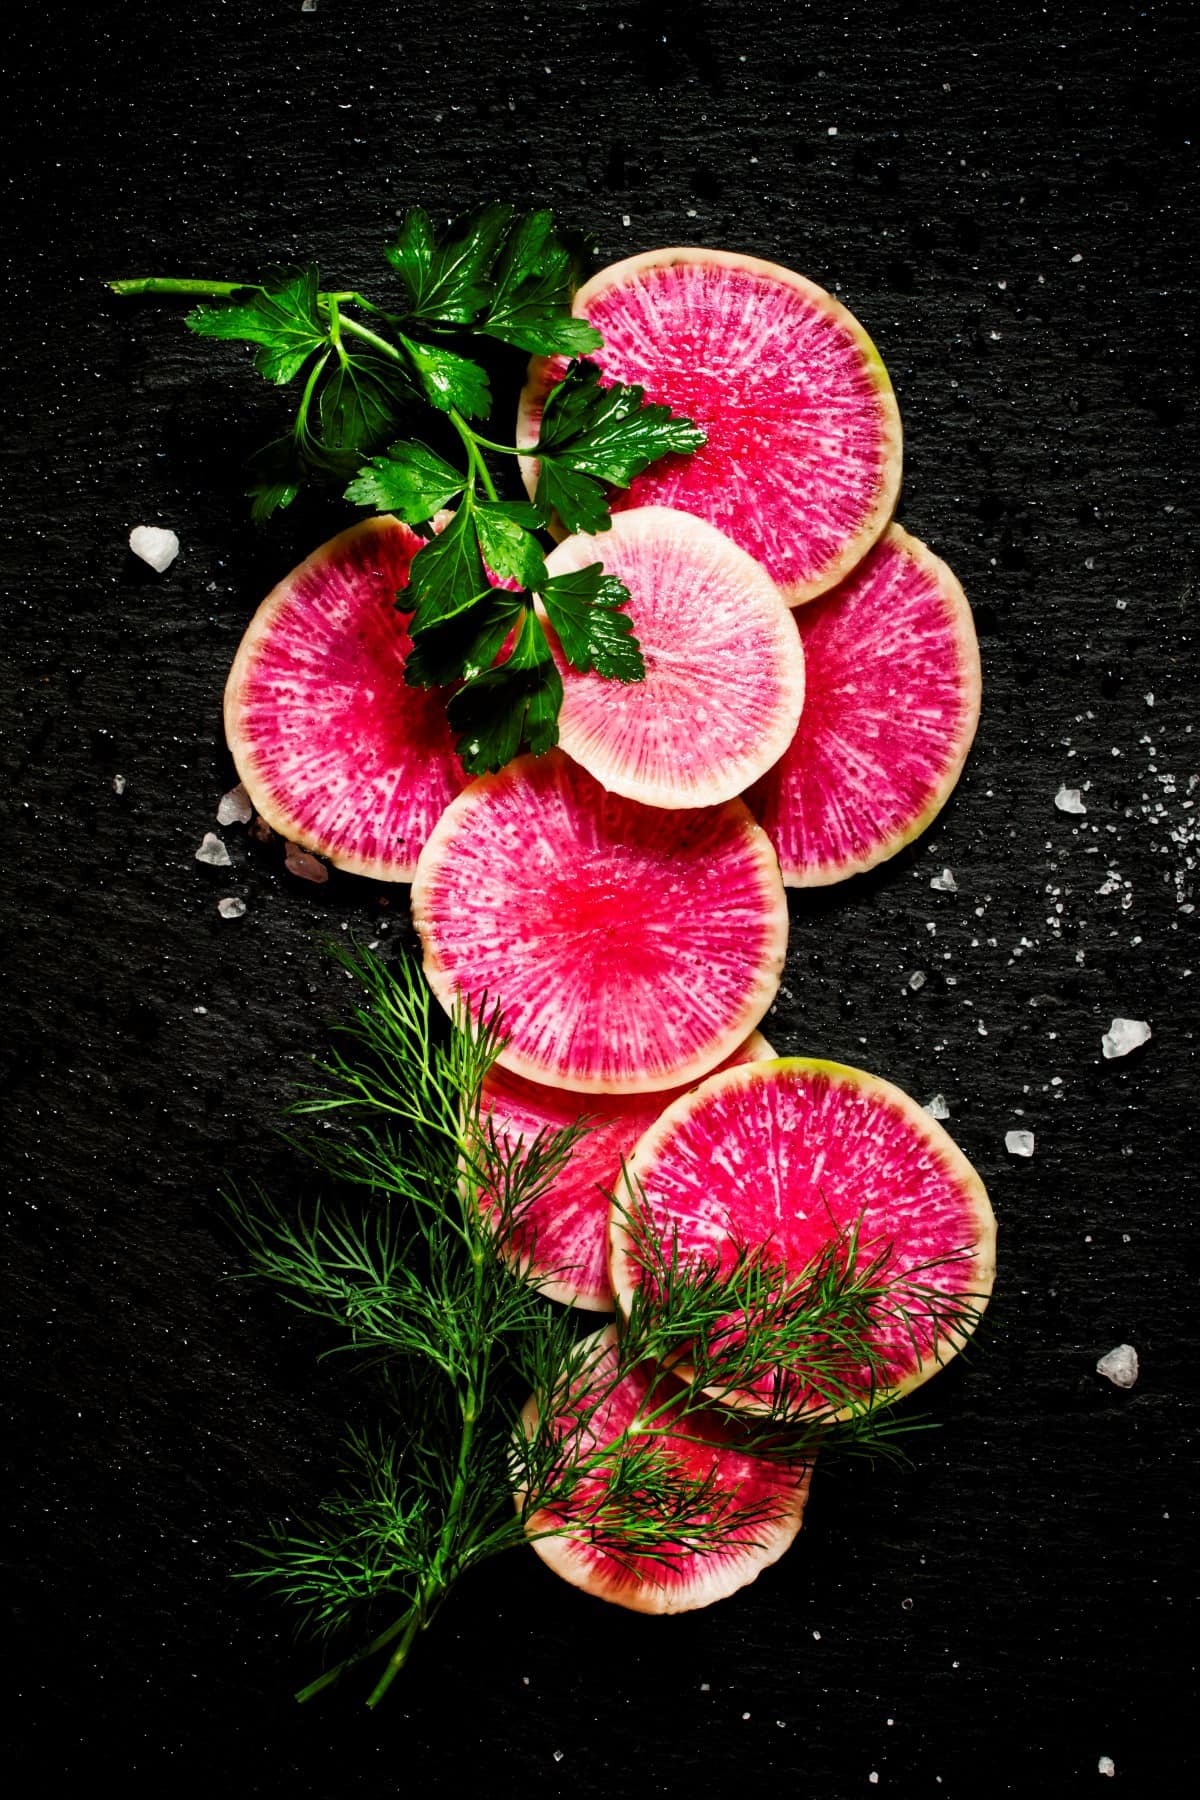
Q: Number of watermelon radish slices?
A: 8